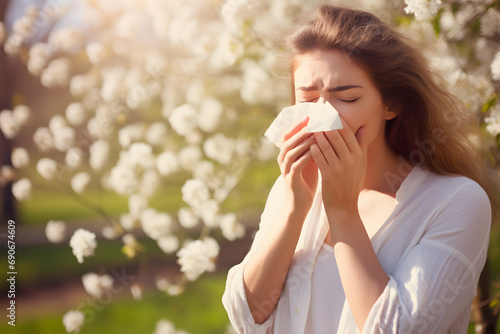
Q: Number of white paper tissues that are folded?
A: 1